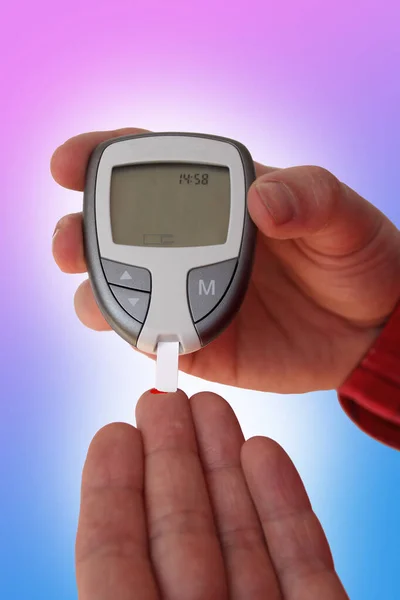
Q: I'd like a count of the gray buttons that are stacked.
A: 2